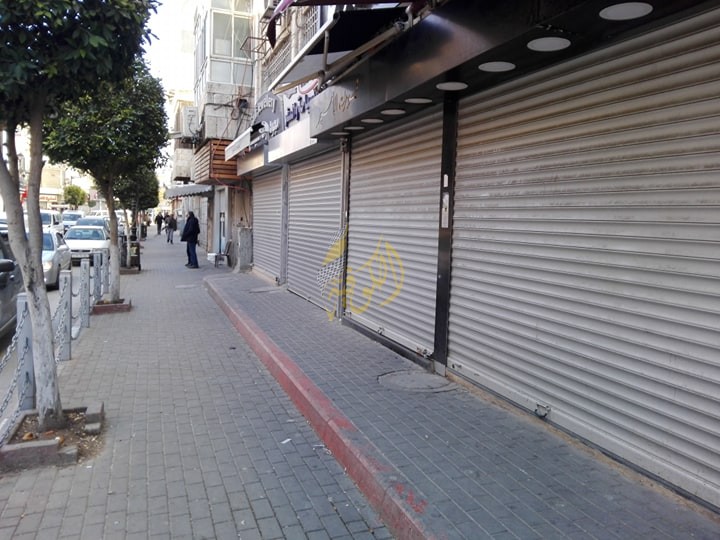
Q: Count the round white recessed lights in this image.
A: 9